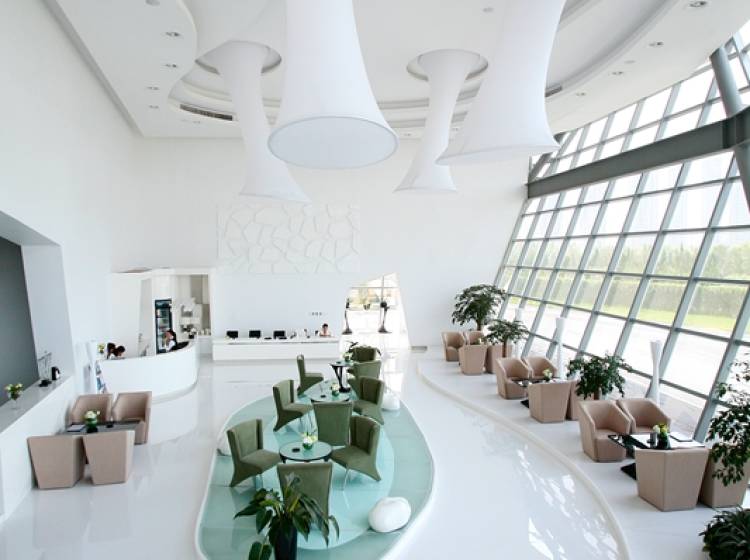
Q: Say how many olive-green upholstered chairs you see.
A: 9